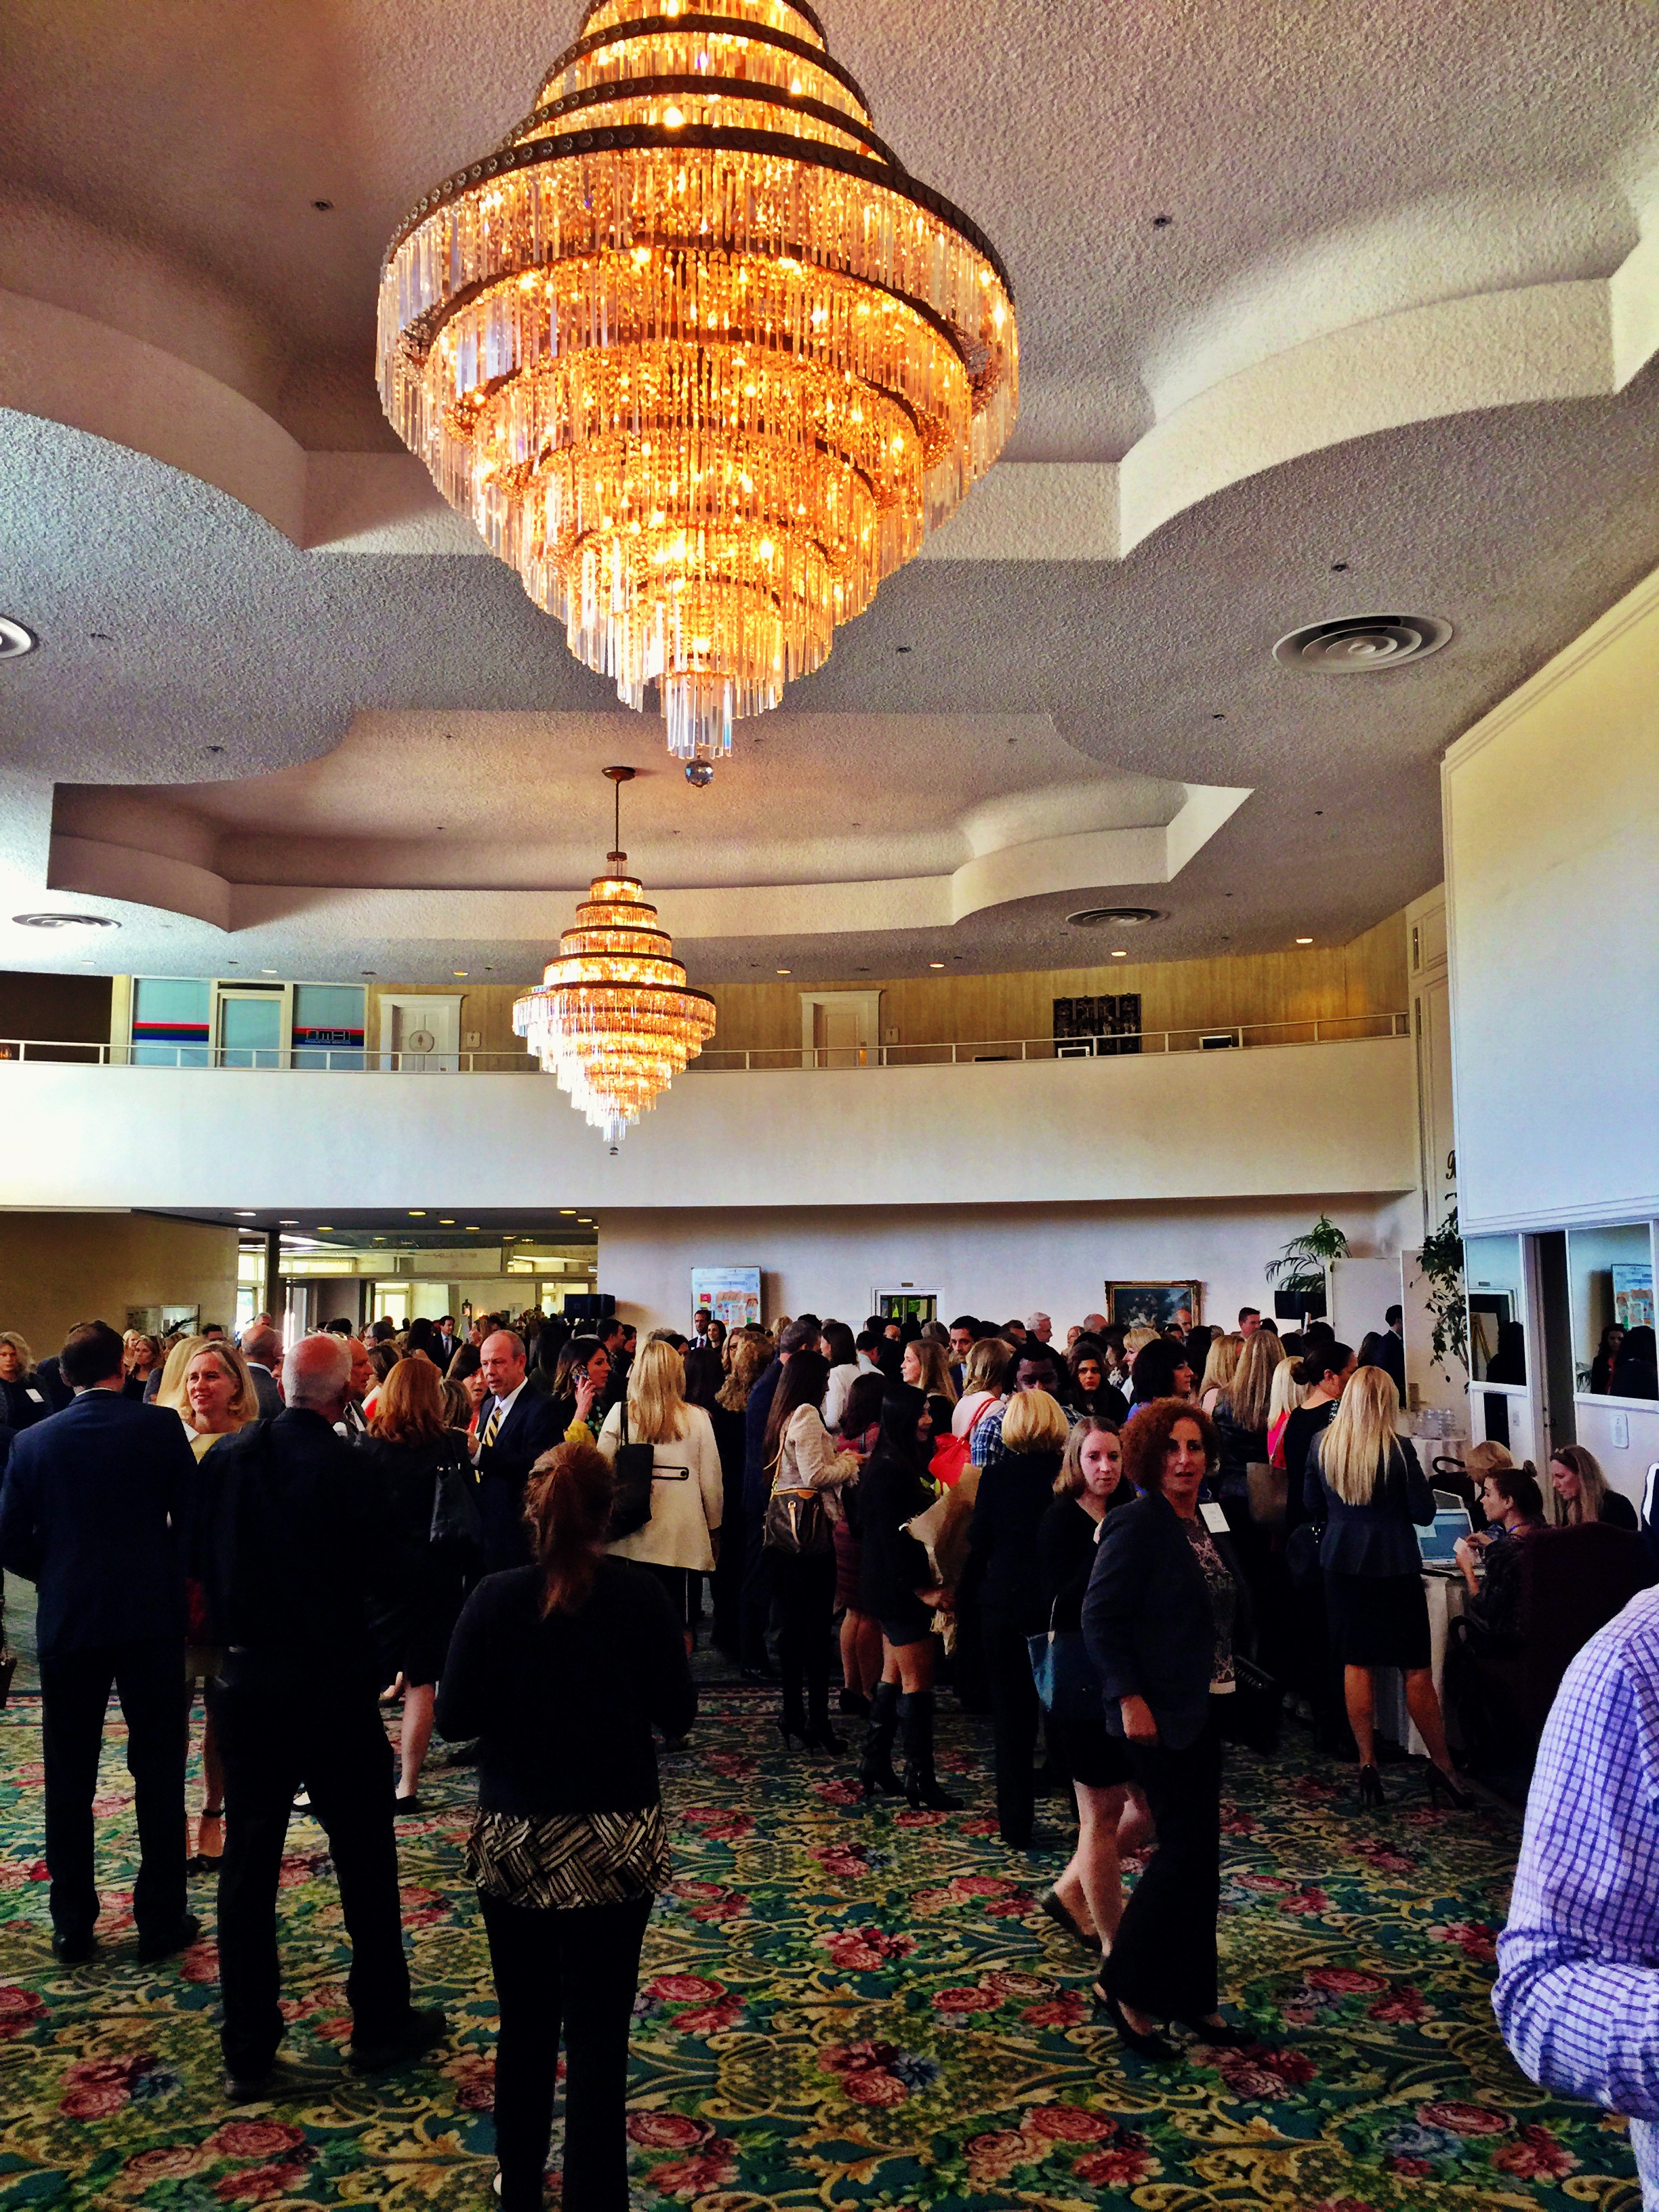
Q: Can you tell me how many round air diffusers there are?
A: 4